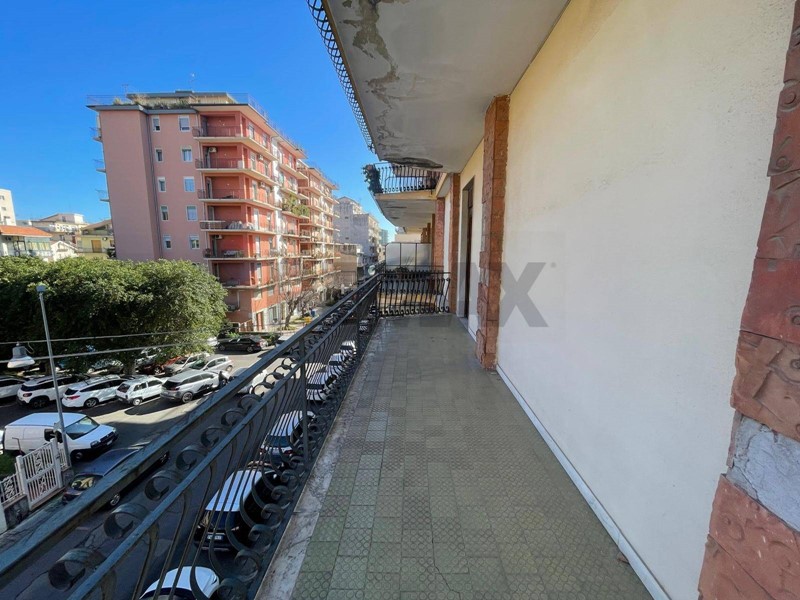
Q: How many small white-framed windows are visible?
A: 10